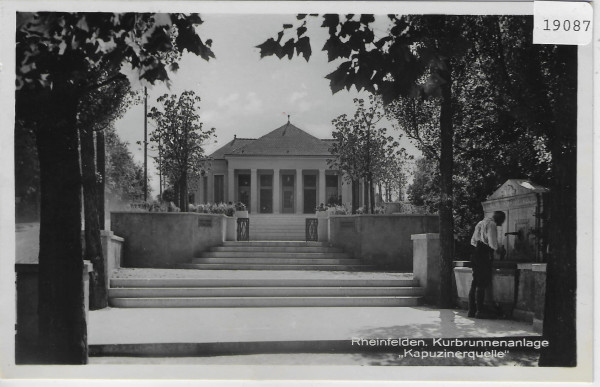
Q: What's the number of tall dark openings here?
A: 5